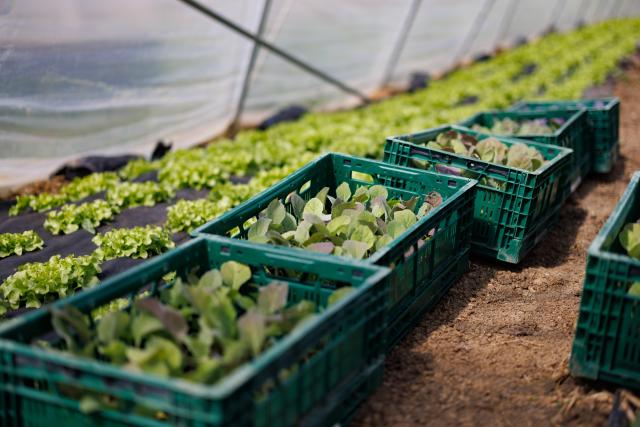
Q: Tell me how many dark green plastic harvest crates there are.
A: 6